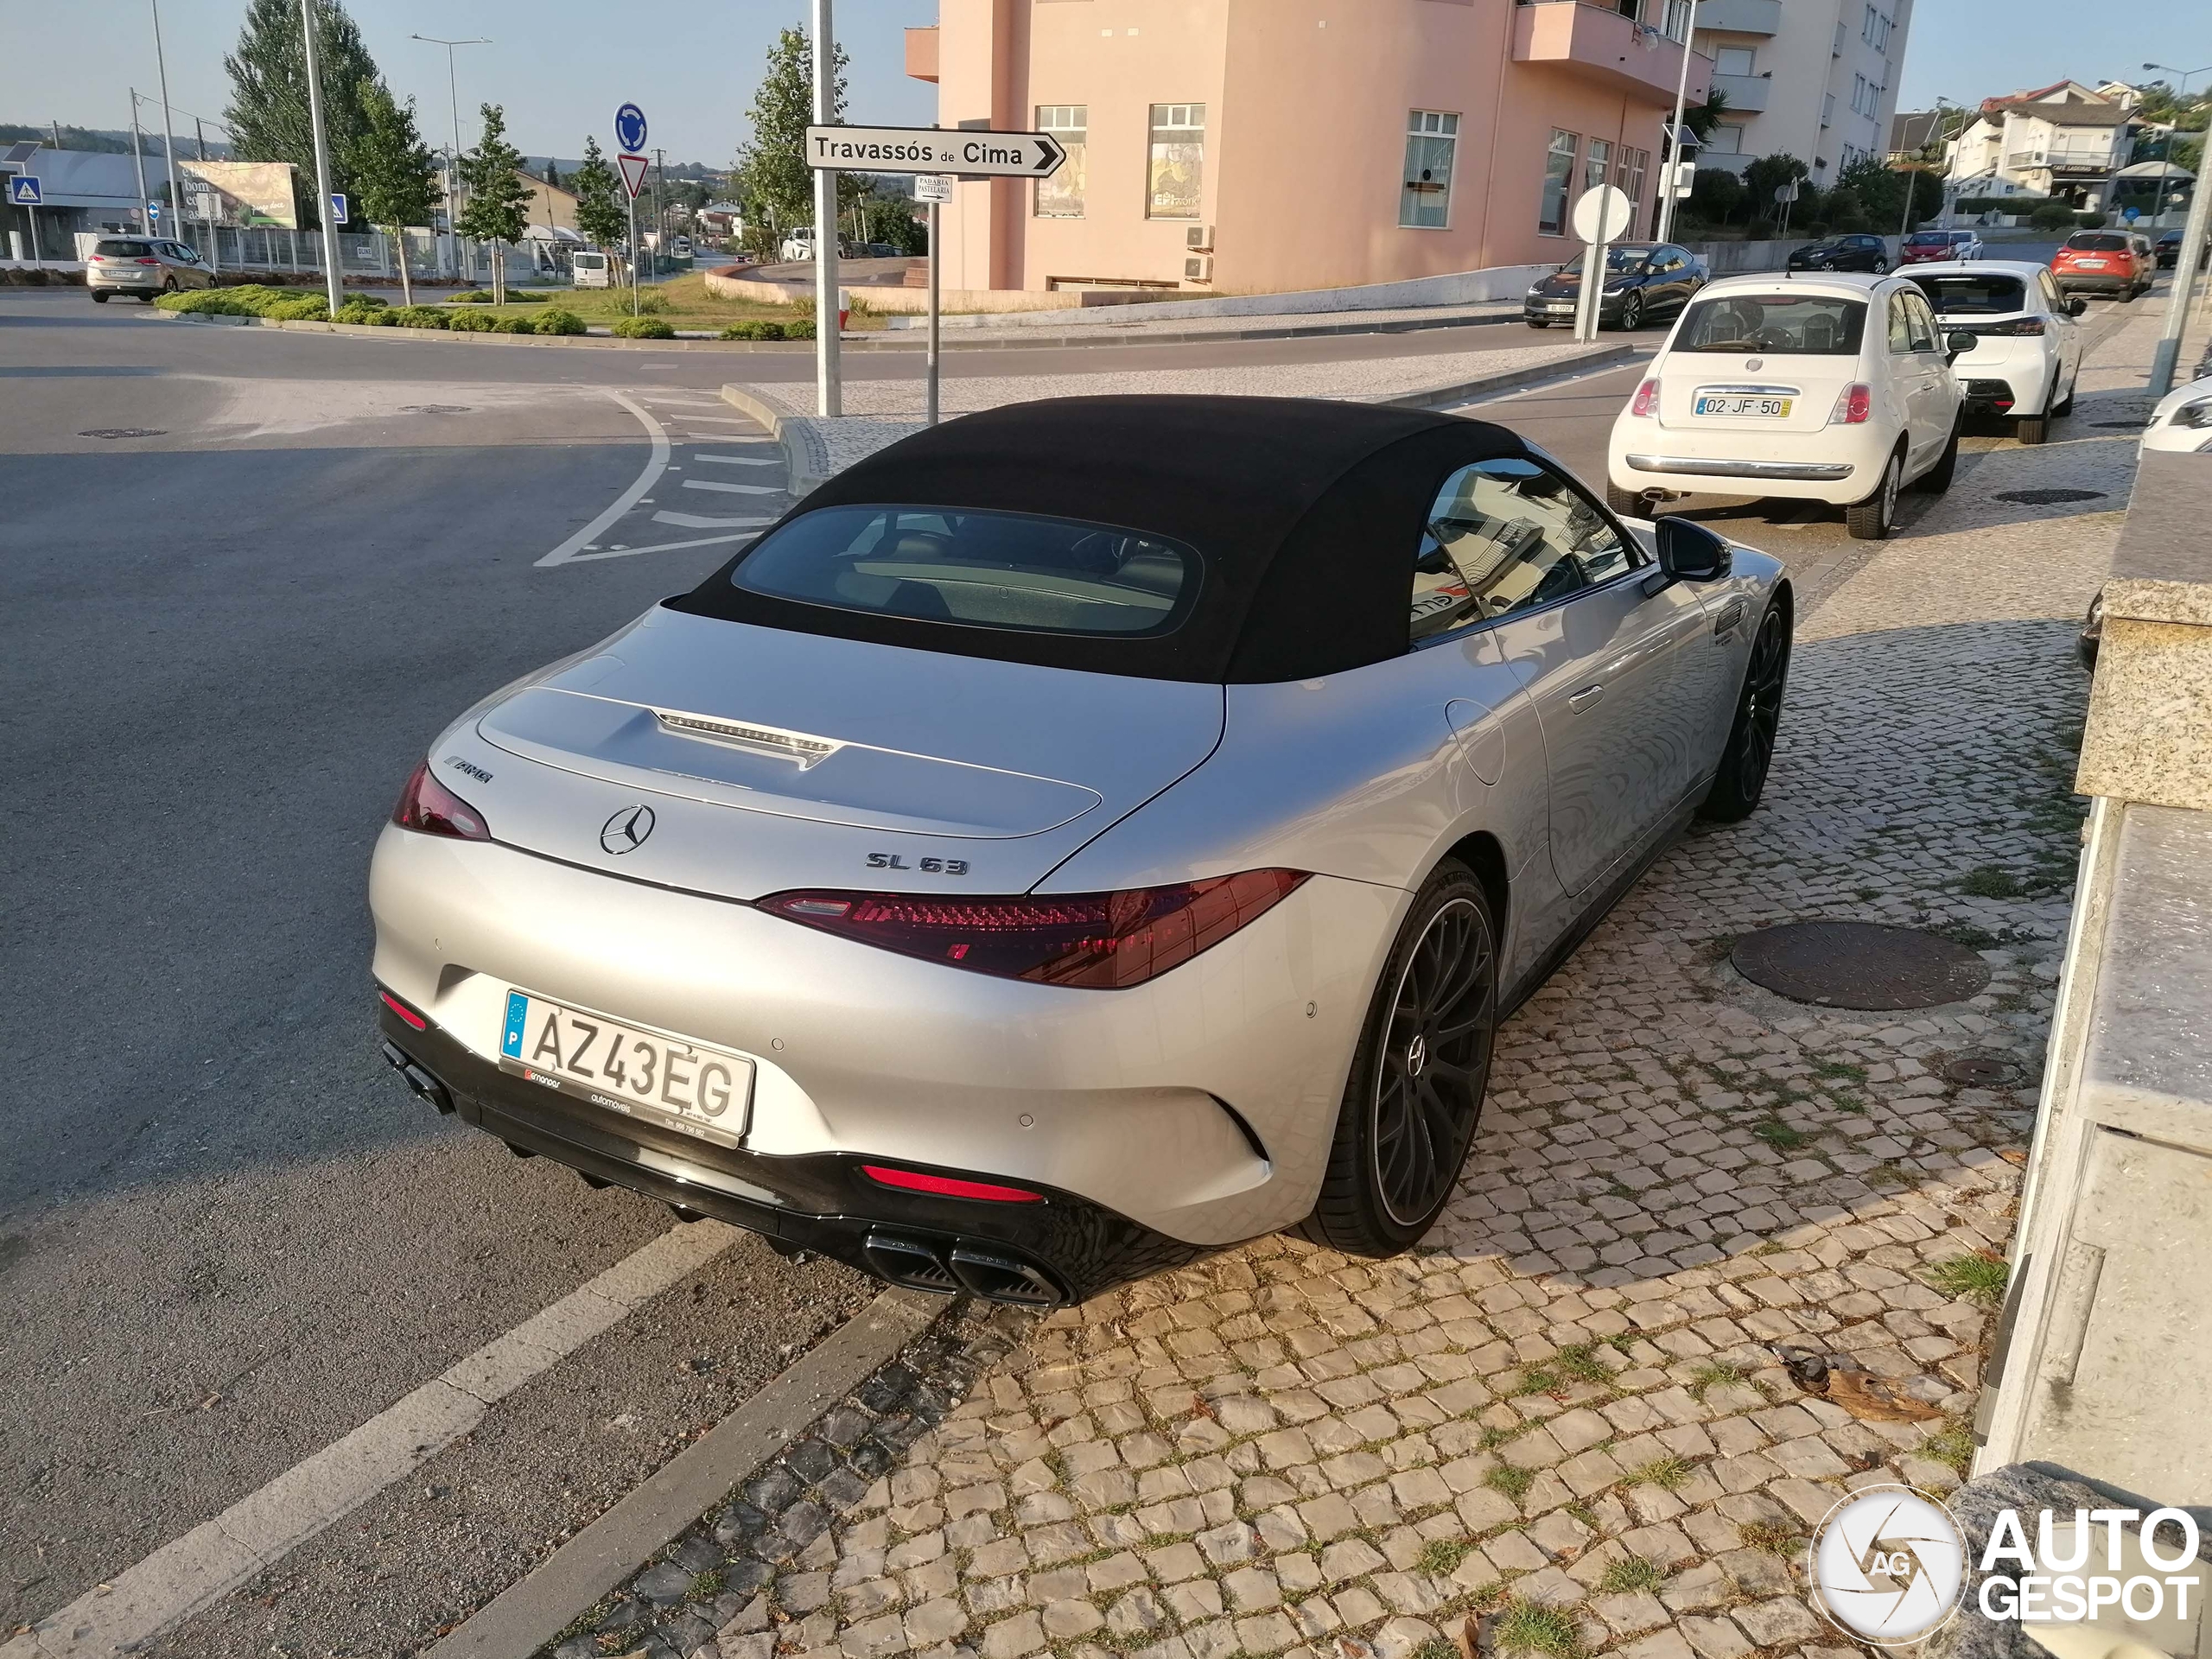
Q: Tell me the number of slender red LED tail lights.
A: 2